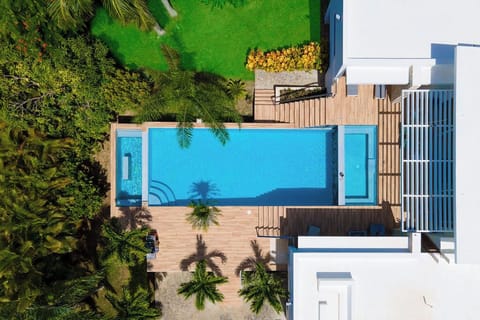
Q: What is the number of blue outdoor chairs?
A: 2